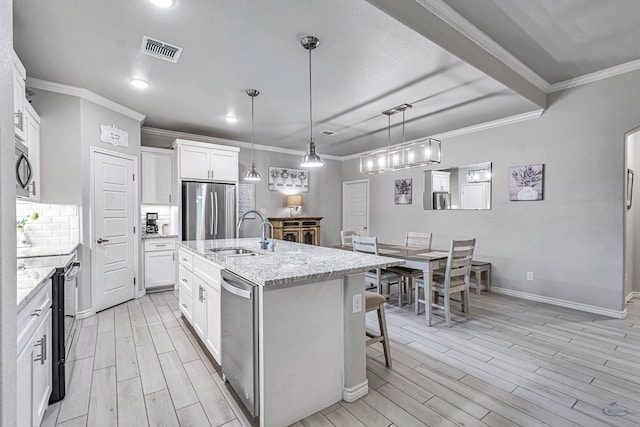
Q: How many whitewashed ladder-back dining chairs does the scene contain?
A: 4